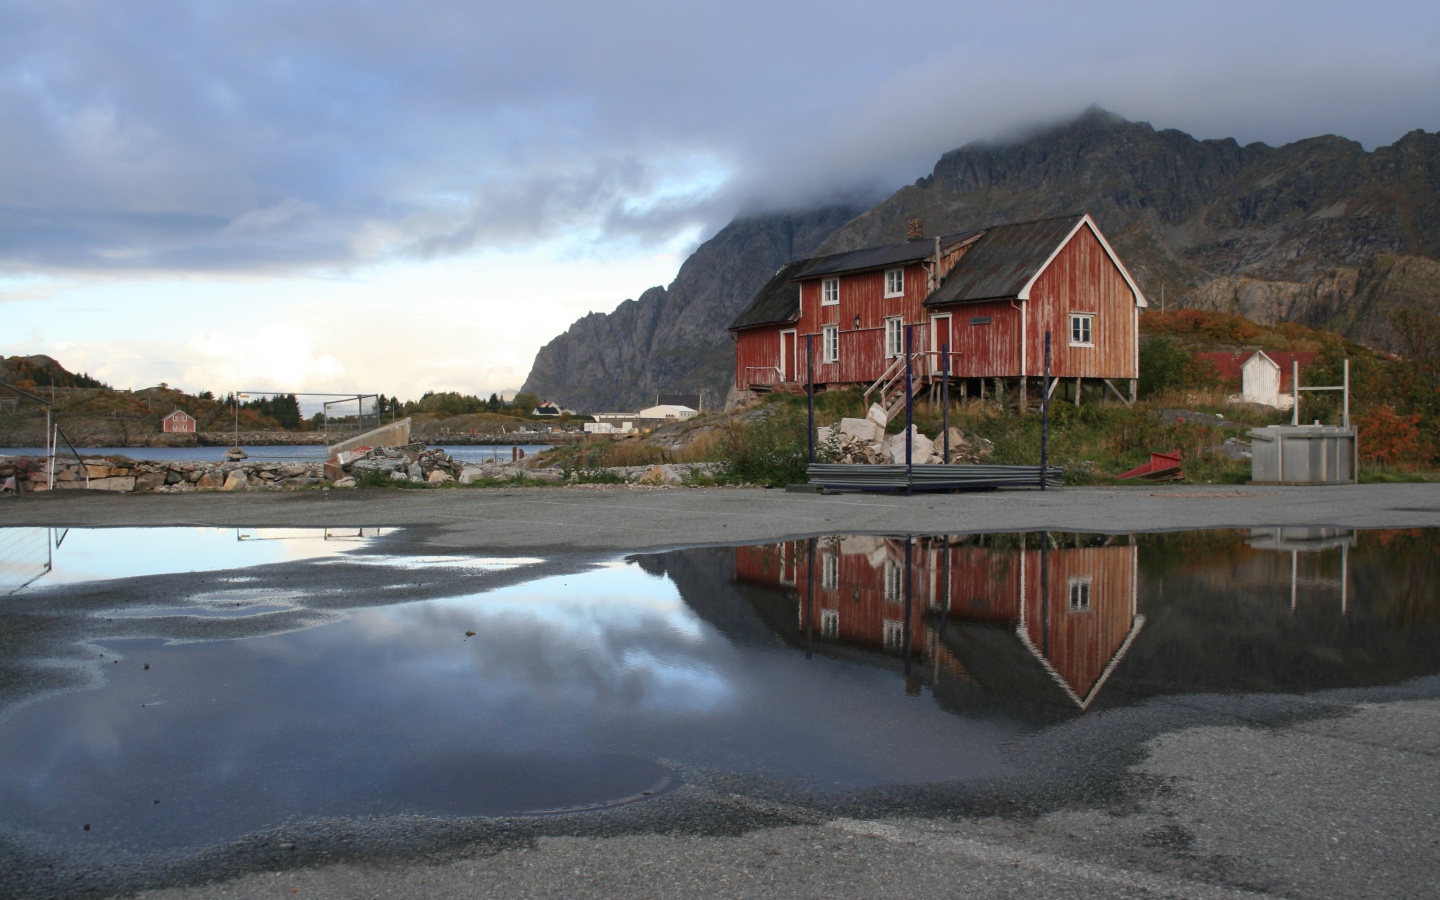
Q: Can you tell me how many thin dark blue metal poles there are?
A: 4